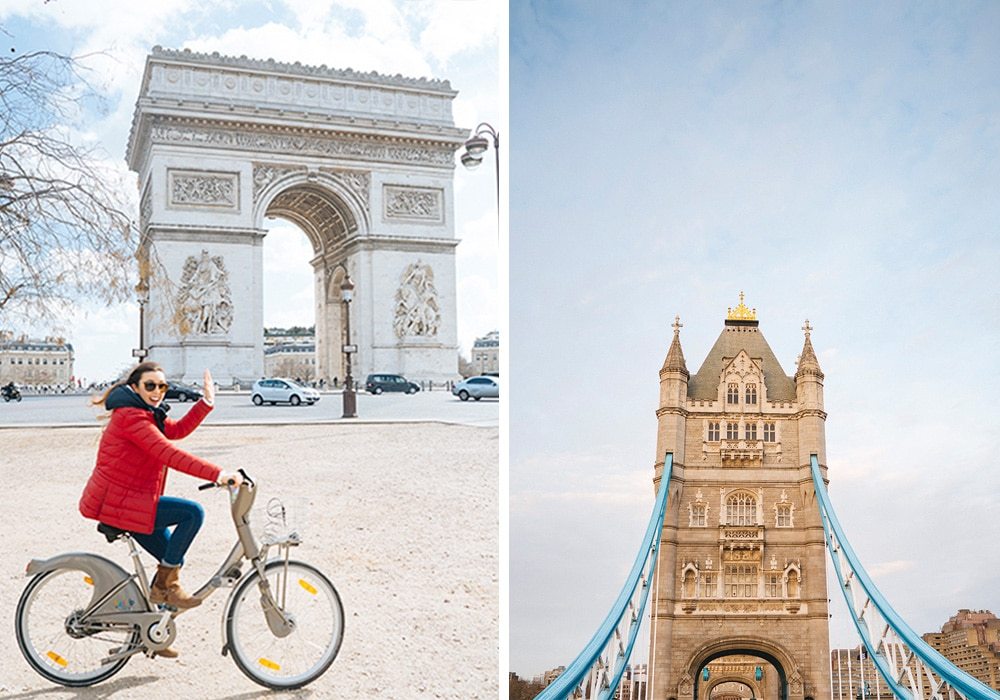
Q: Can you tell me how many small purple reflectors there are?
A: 0